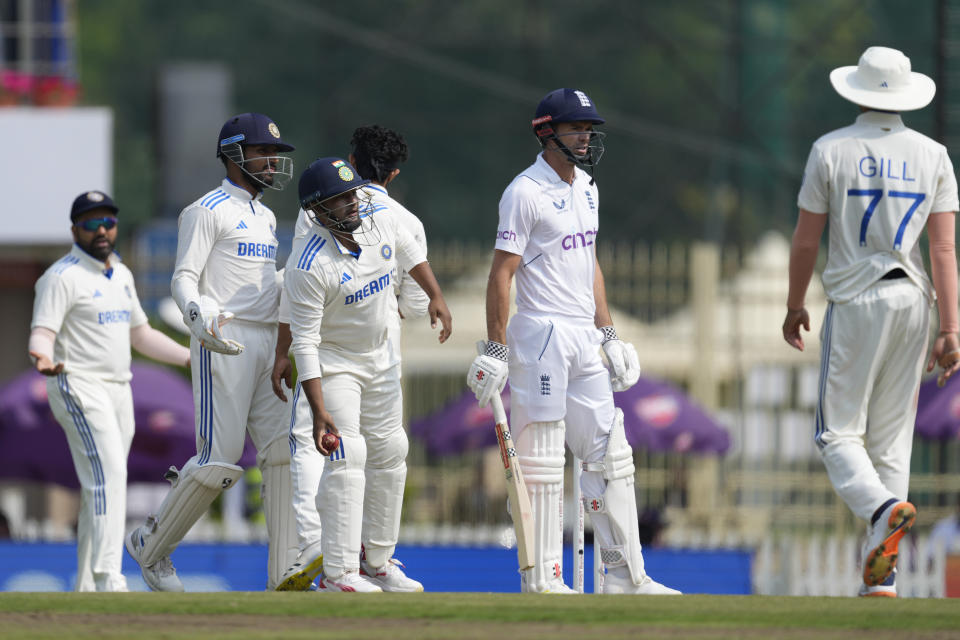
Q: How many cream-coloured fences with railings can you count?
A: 1